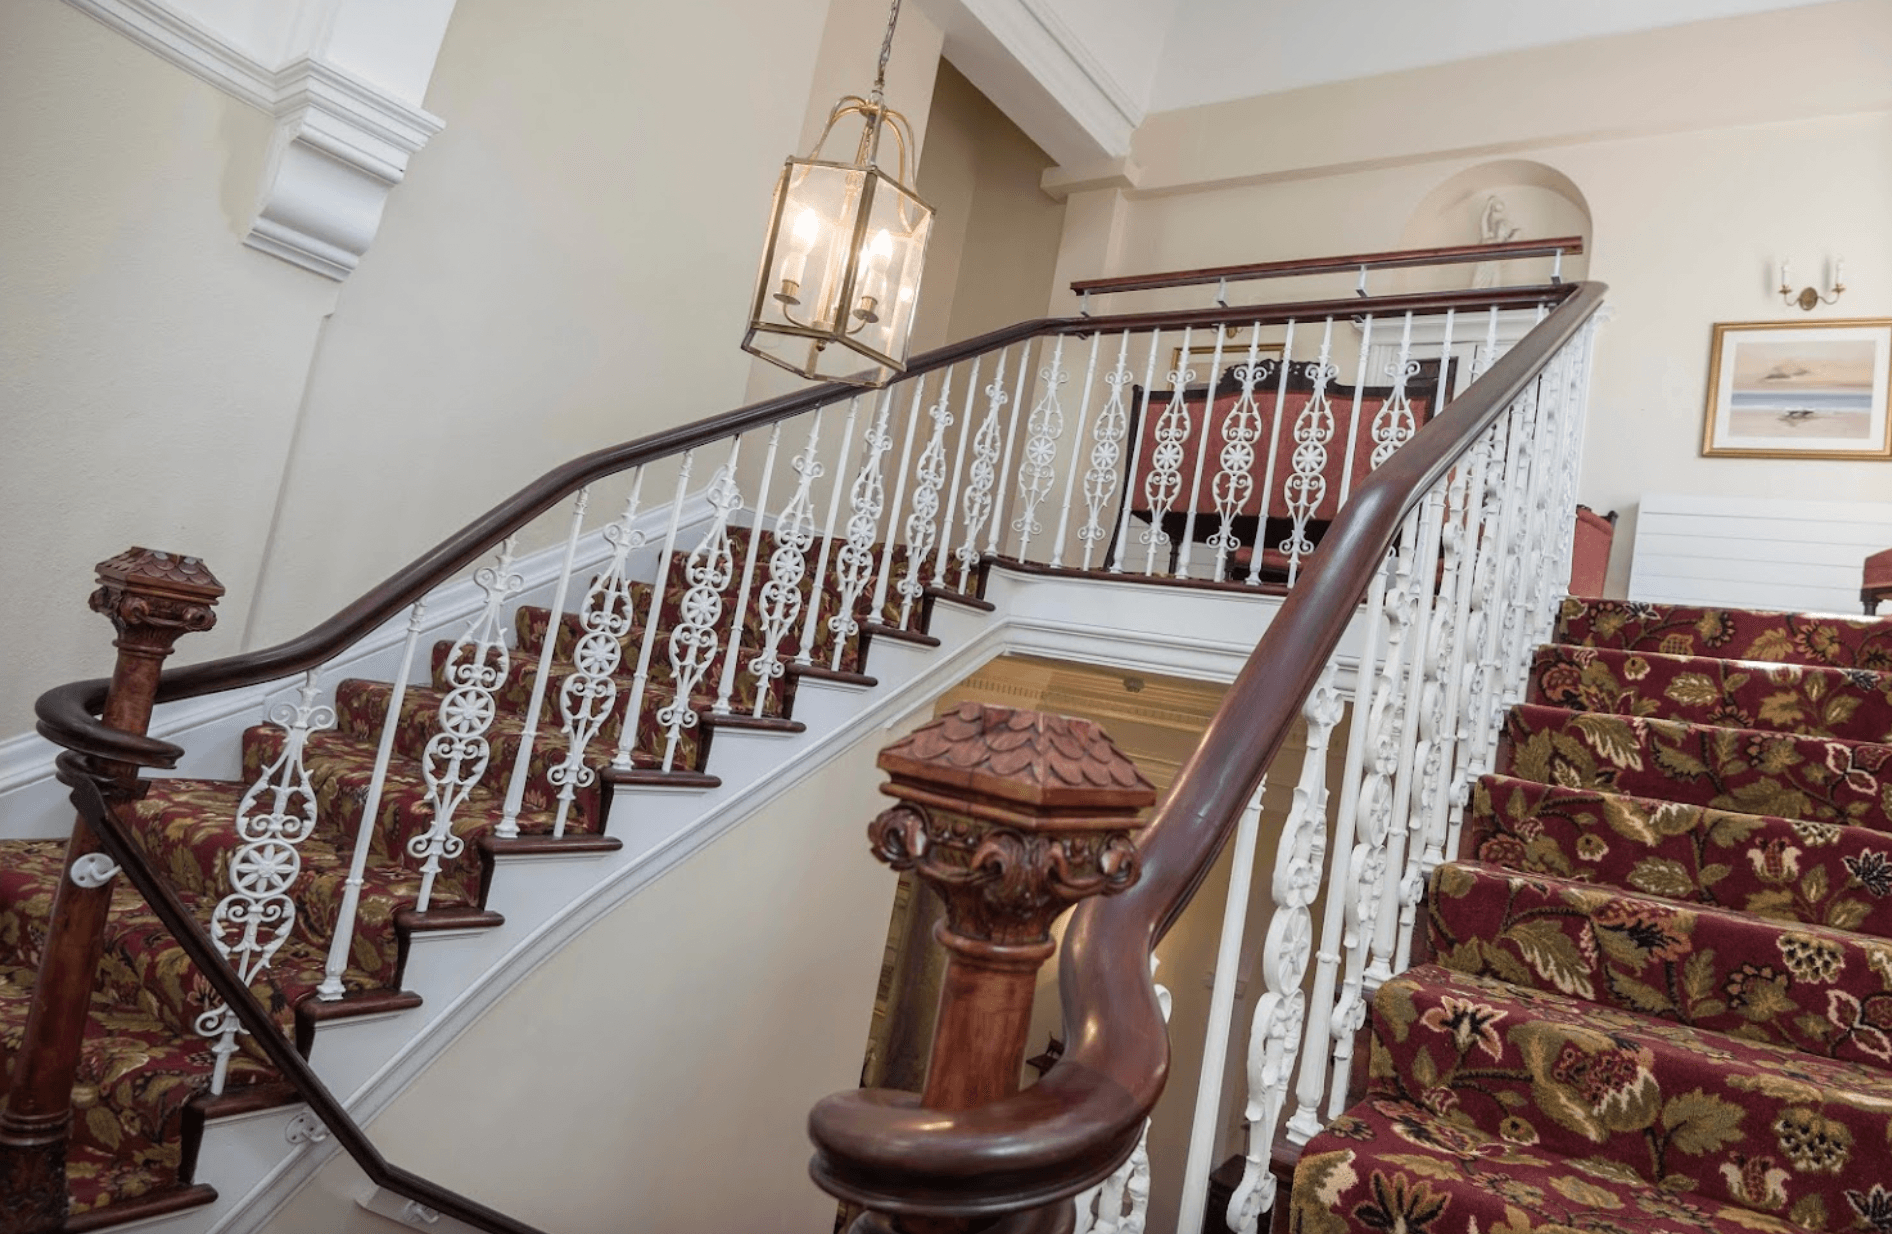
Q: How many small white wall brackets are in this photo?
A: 3